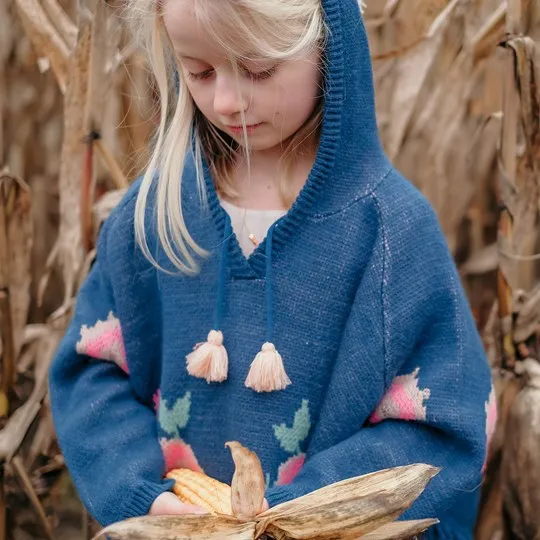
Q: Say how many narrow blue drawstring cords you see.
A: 2